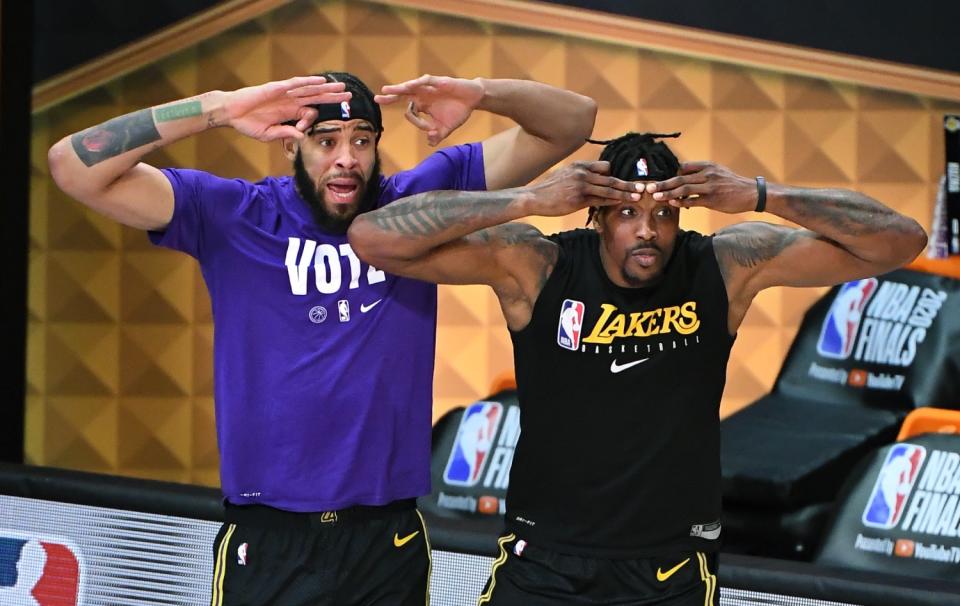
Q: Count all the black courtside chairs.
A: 3